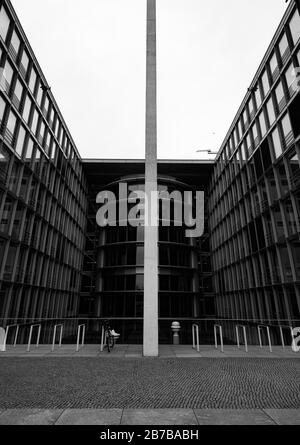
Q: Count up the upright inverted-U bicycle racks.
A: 10